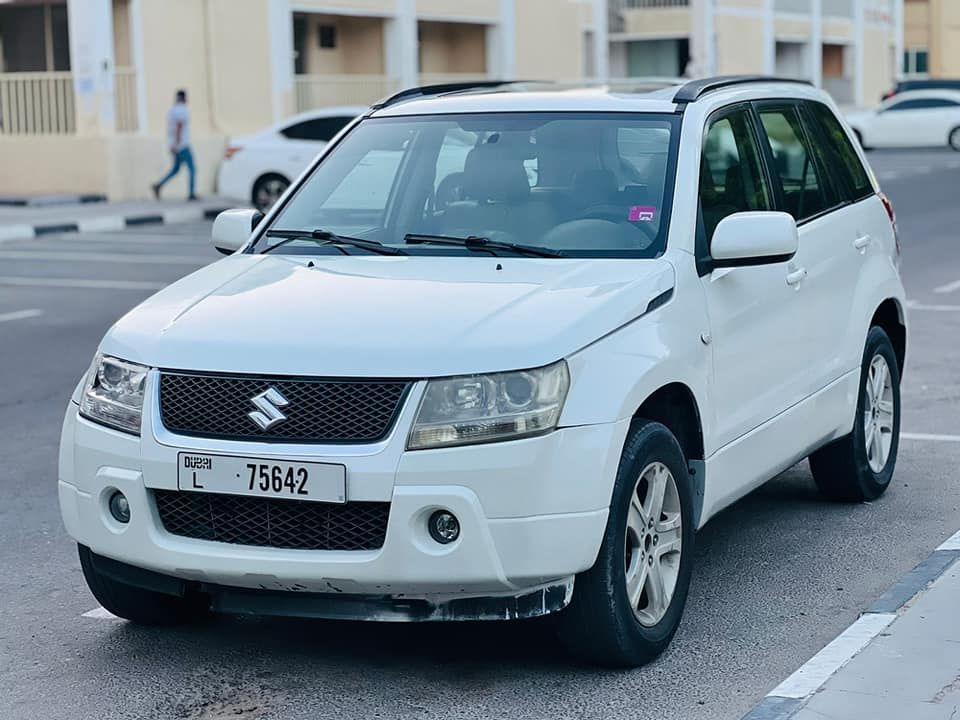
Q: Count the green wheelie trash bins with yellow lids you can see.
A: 0